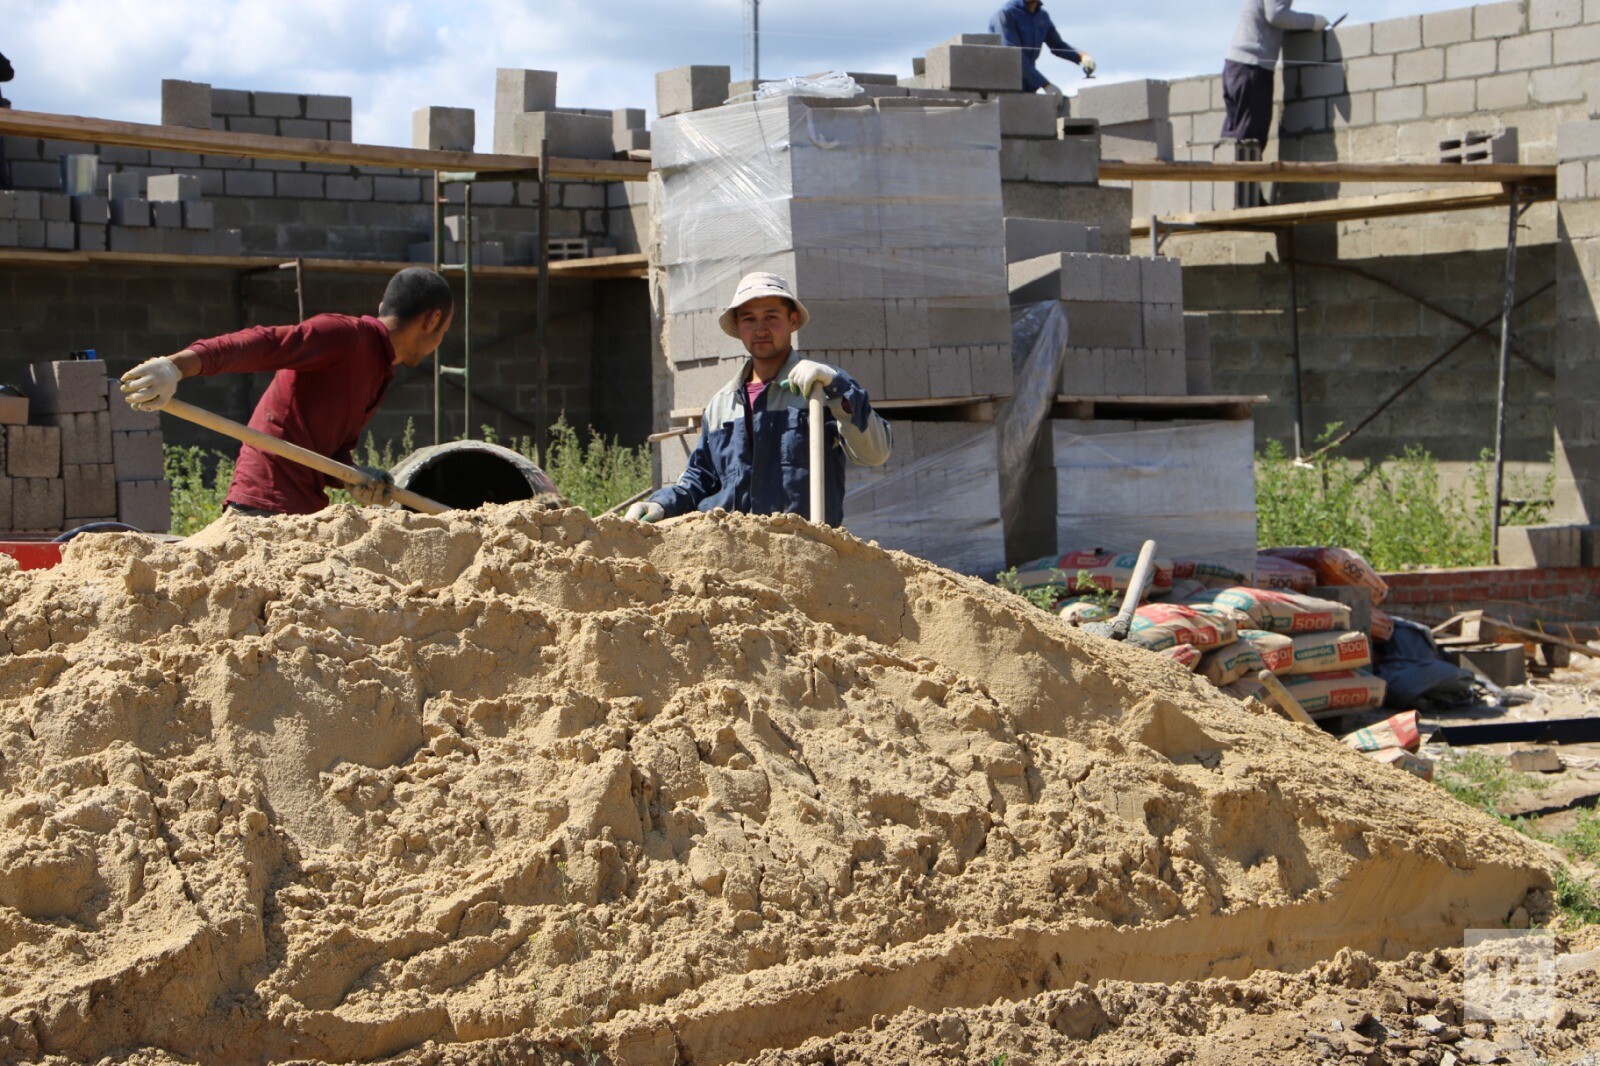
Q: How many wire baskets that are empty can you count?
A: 0